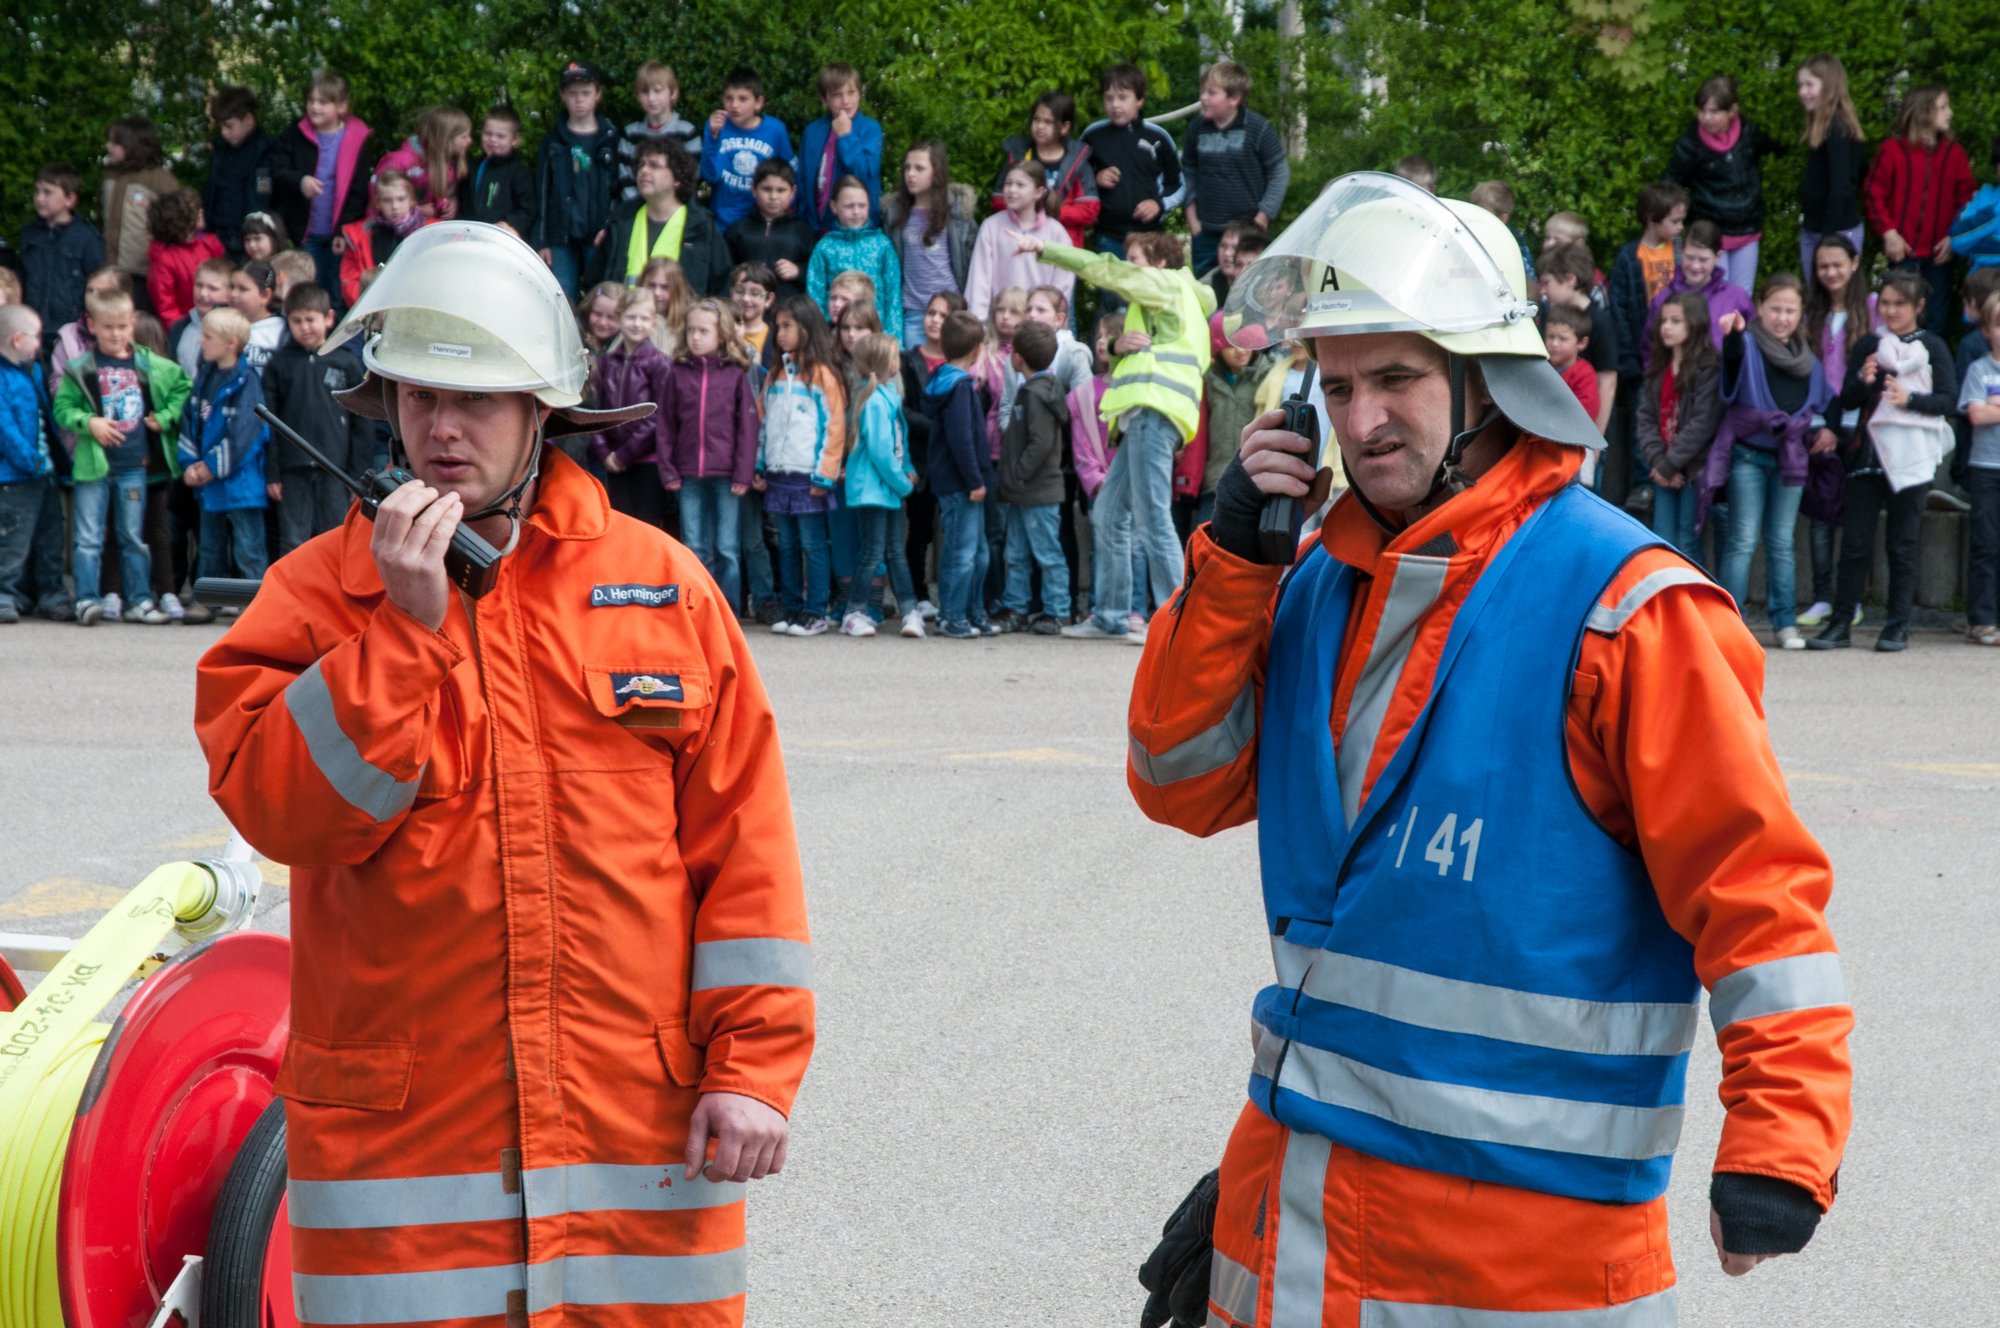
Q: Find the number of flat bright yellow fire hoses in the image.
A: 1